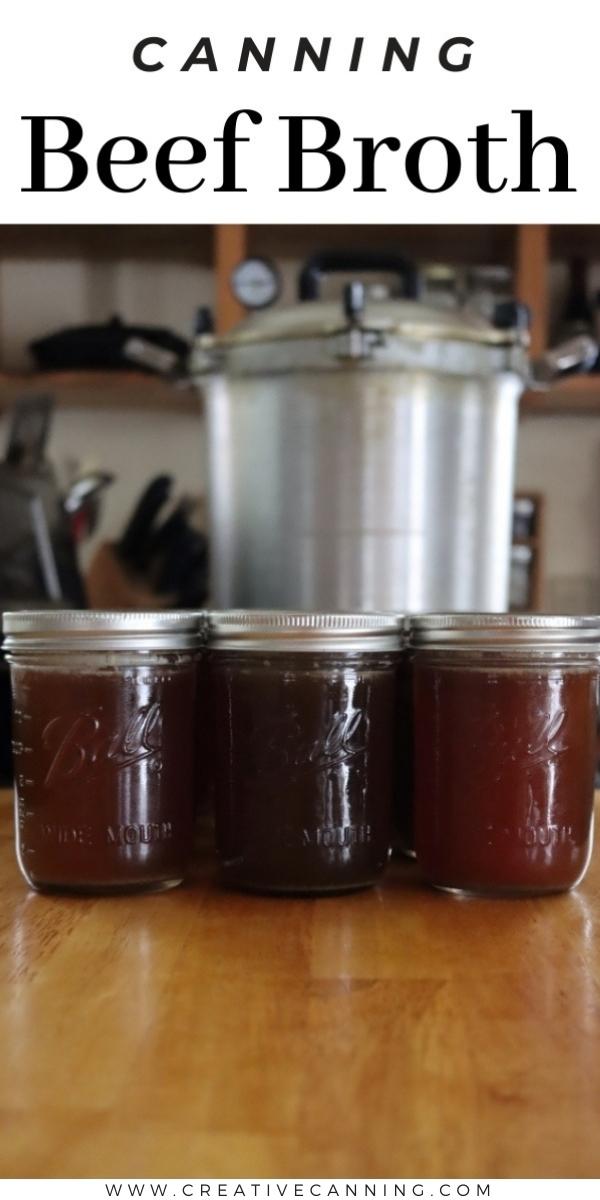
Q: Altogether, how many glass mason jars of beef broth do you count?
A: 3